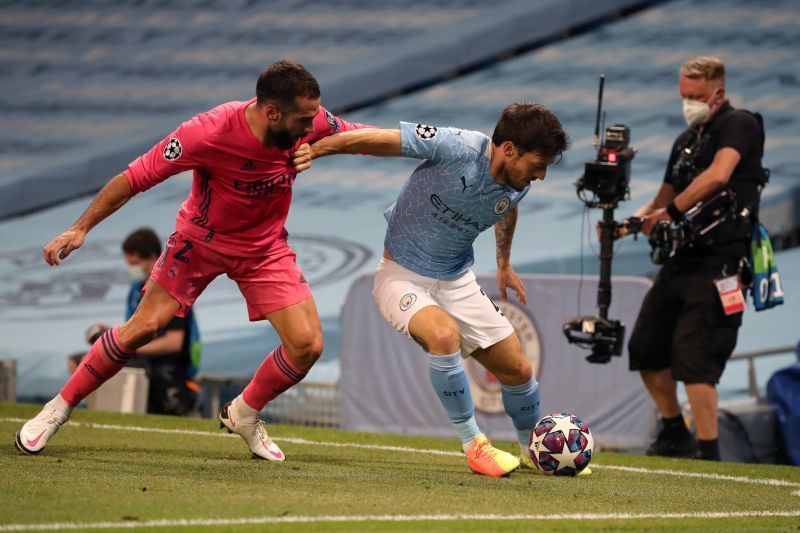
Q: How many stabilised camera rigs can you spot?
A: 1